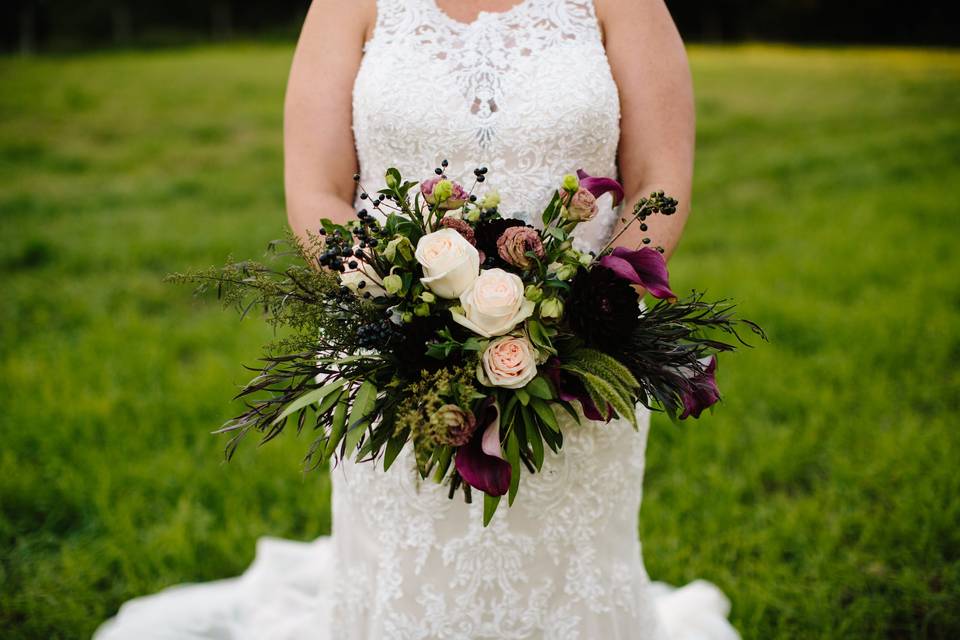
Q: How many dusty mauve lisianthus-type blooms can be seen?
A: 5